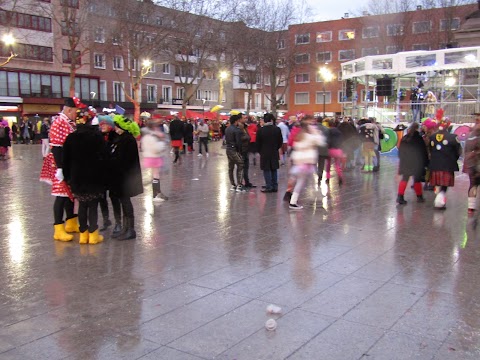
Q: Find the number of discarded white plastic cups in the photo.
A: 2